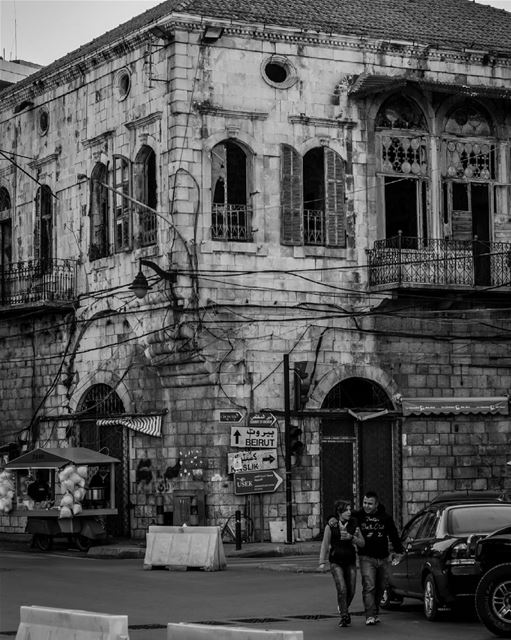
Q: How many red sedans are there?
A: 0